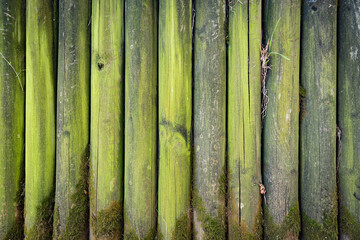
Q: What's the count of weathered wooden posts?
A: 11